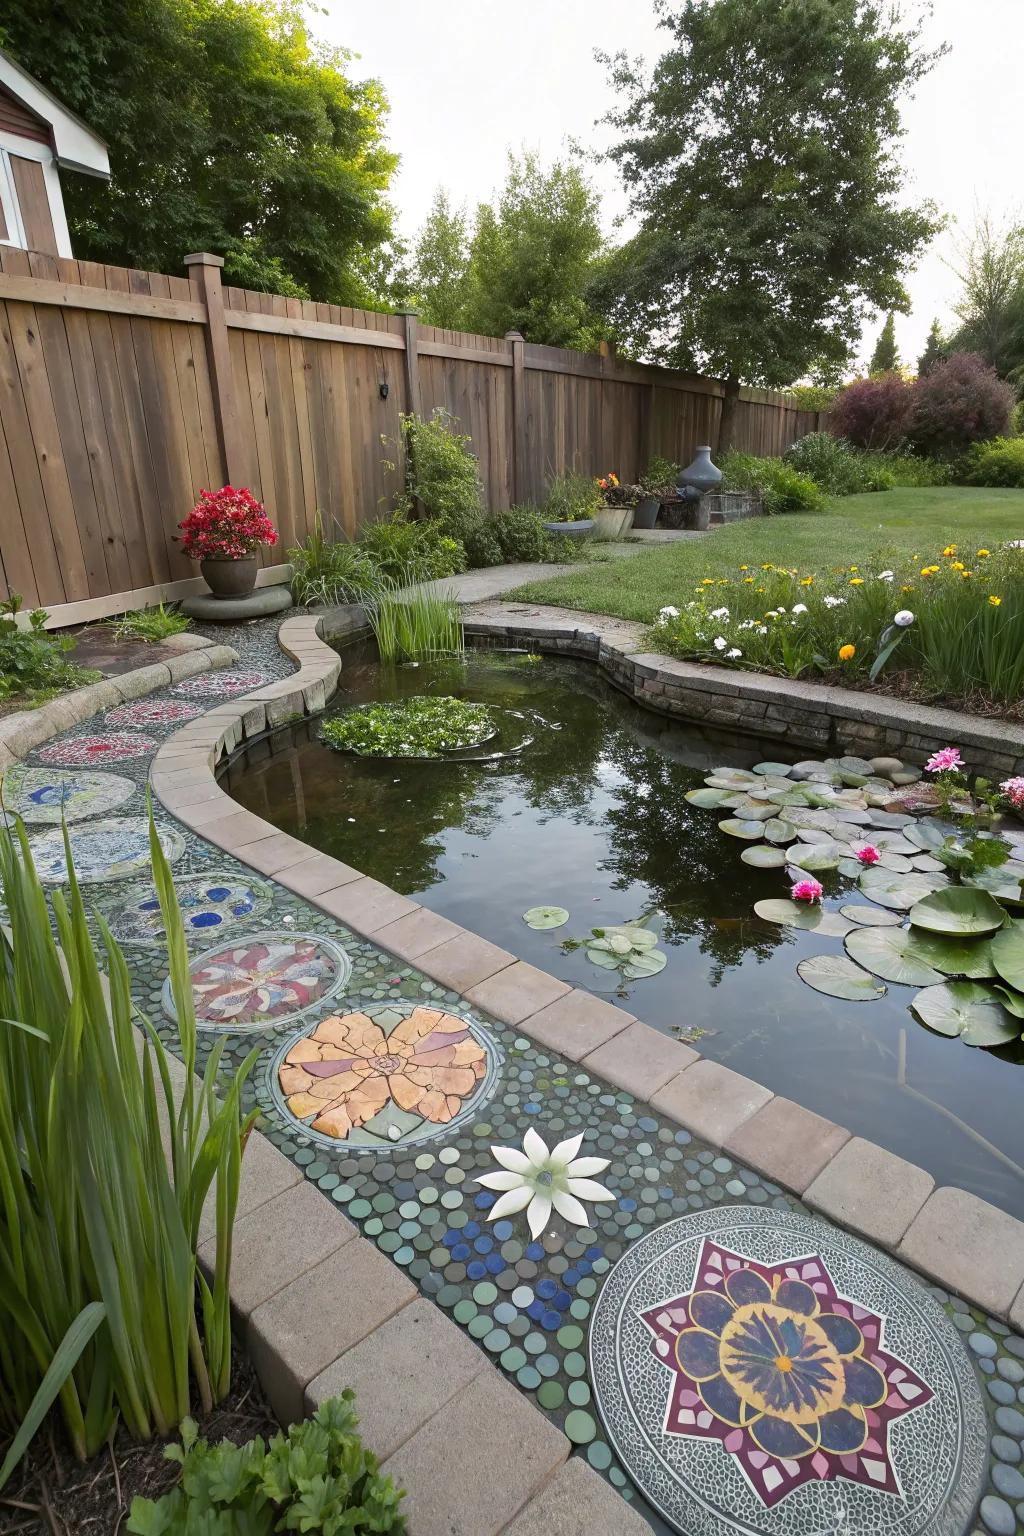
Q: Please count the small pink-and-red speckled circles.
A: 3